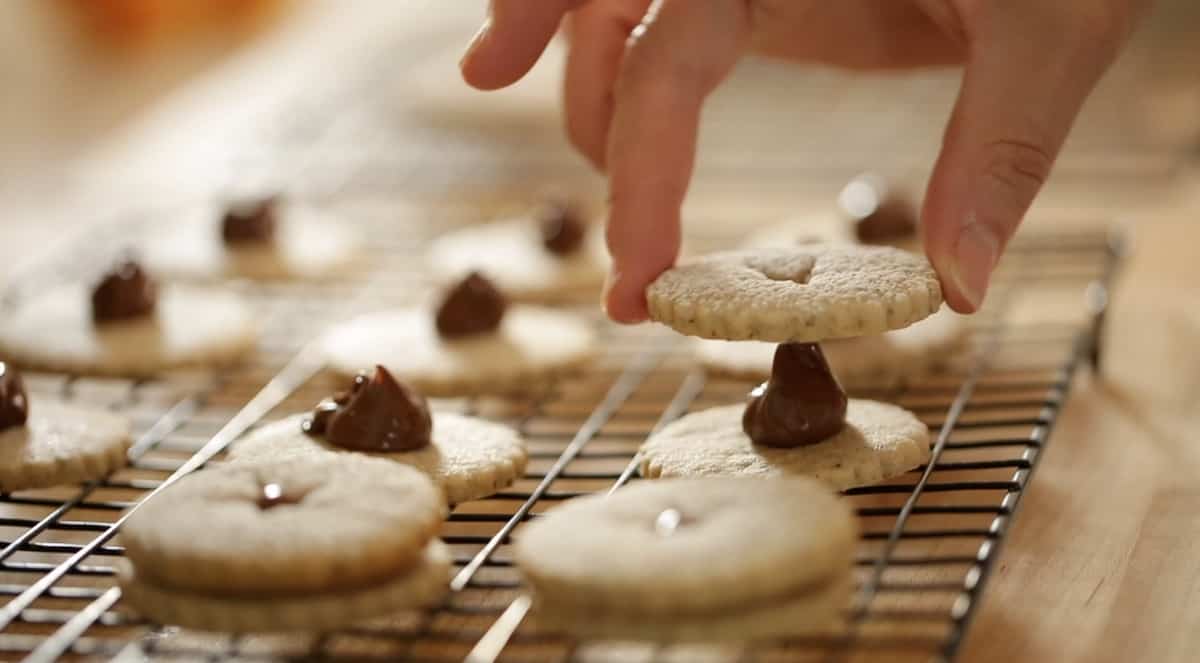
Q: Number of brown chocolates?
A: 8